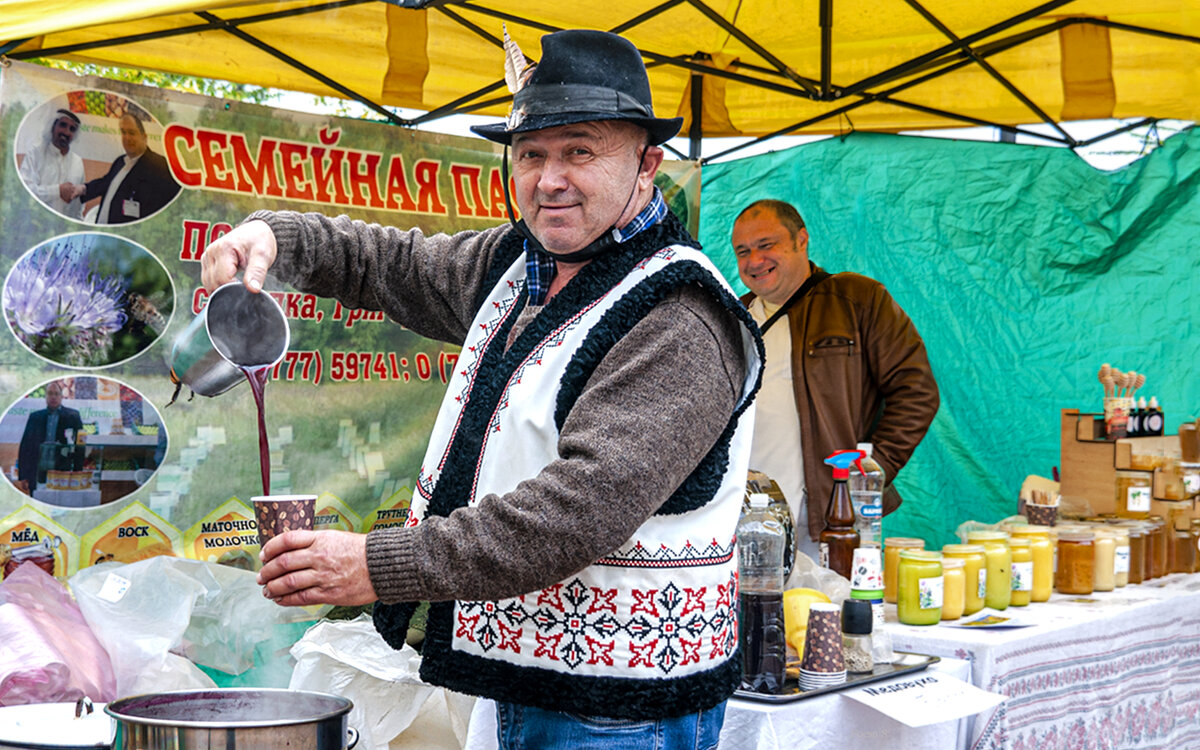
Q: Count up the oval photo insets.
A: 3